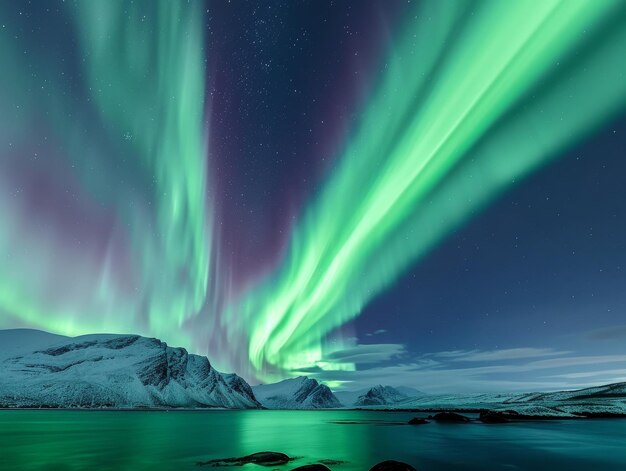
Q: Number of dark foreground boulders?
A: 3